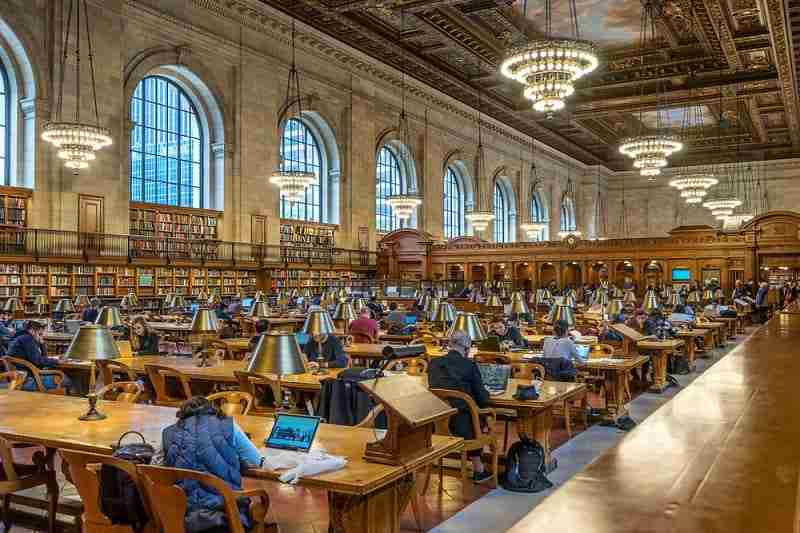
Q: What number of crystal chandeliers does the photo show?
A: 11